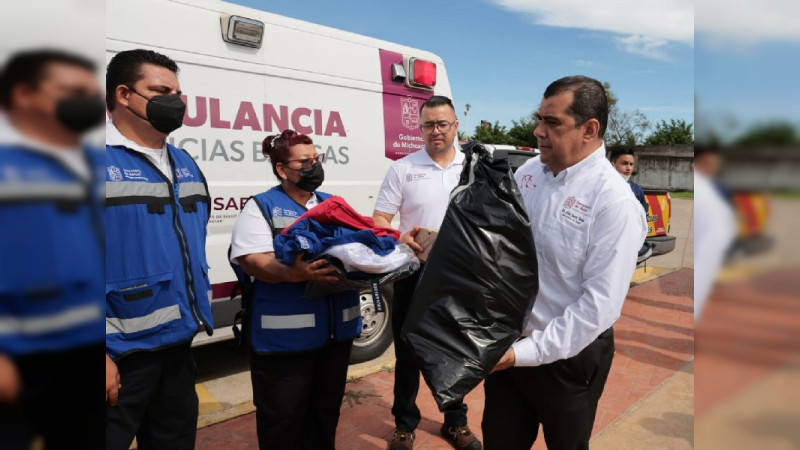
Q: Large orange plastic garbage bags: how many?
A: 0